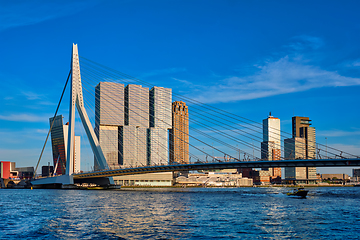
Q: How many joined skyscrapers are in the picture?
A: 3